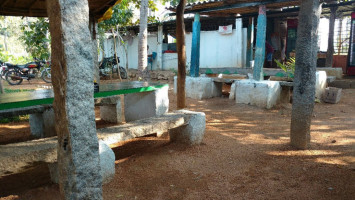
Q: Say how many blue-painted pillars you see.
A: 2